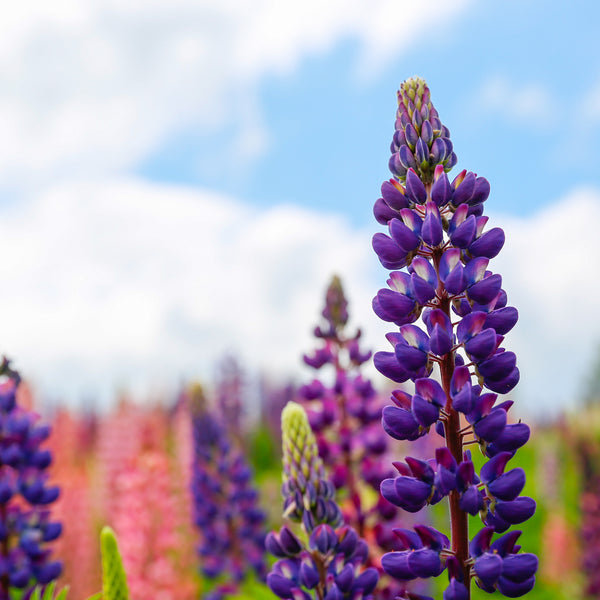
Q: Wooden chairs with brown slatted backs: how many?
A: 0